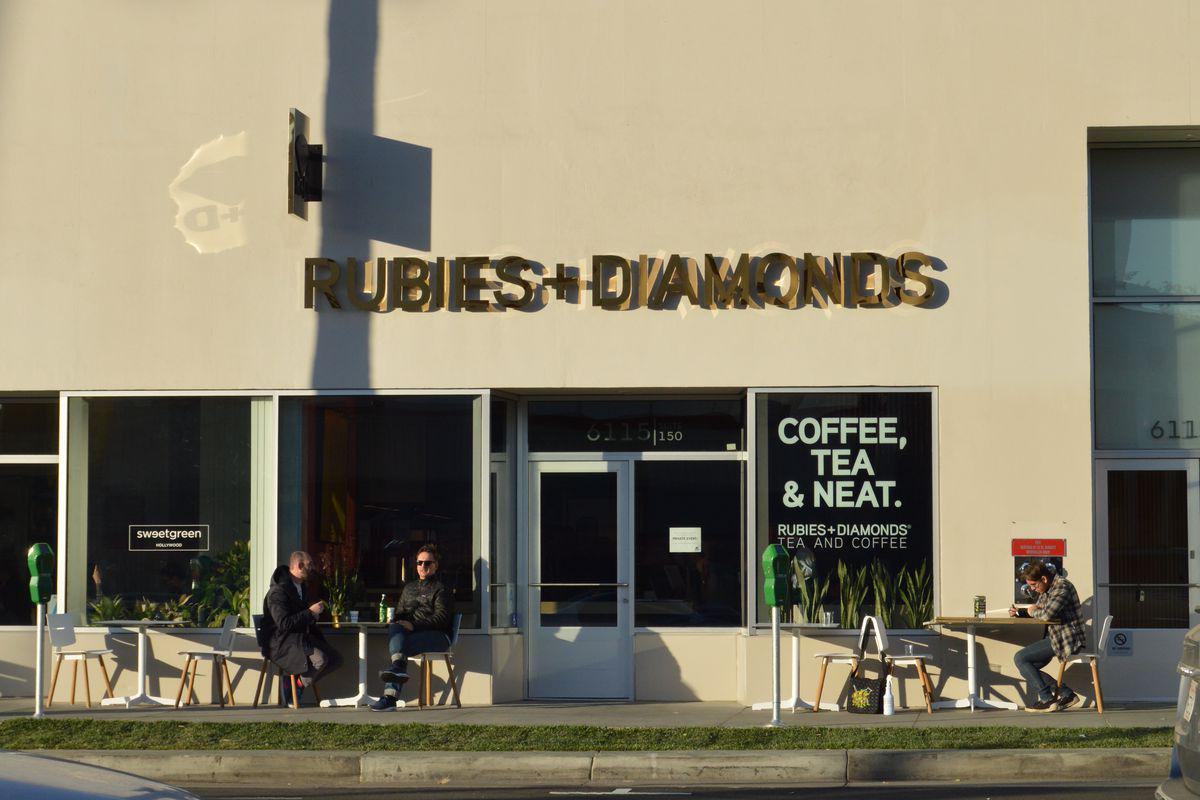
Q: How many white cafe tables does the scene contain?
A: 4